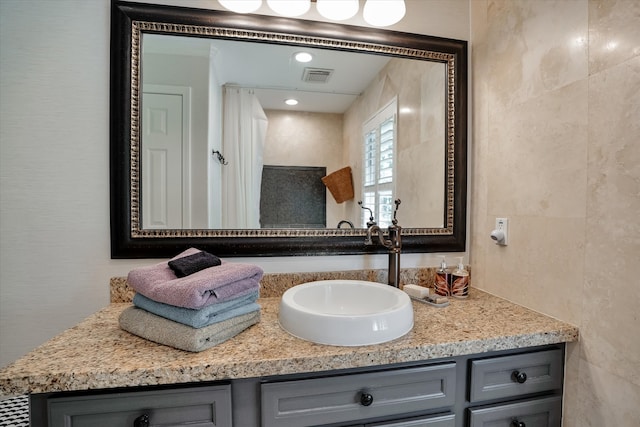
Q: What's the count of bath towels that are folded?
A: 3